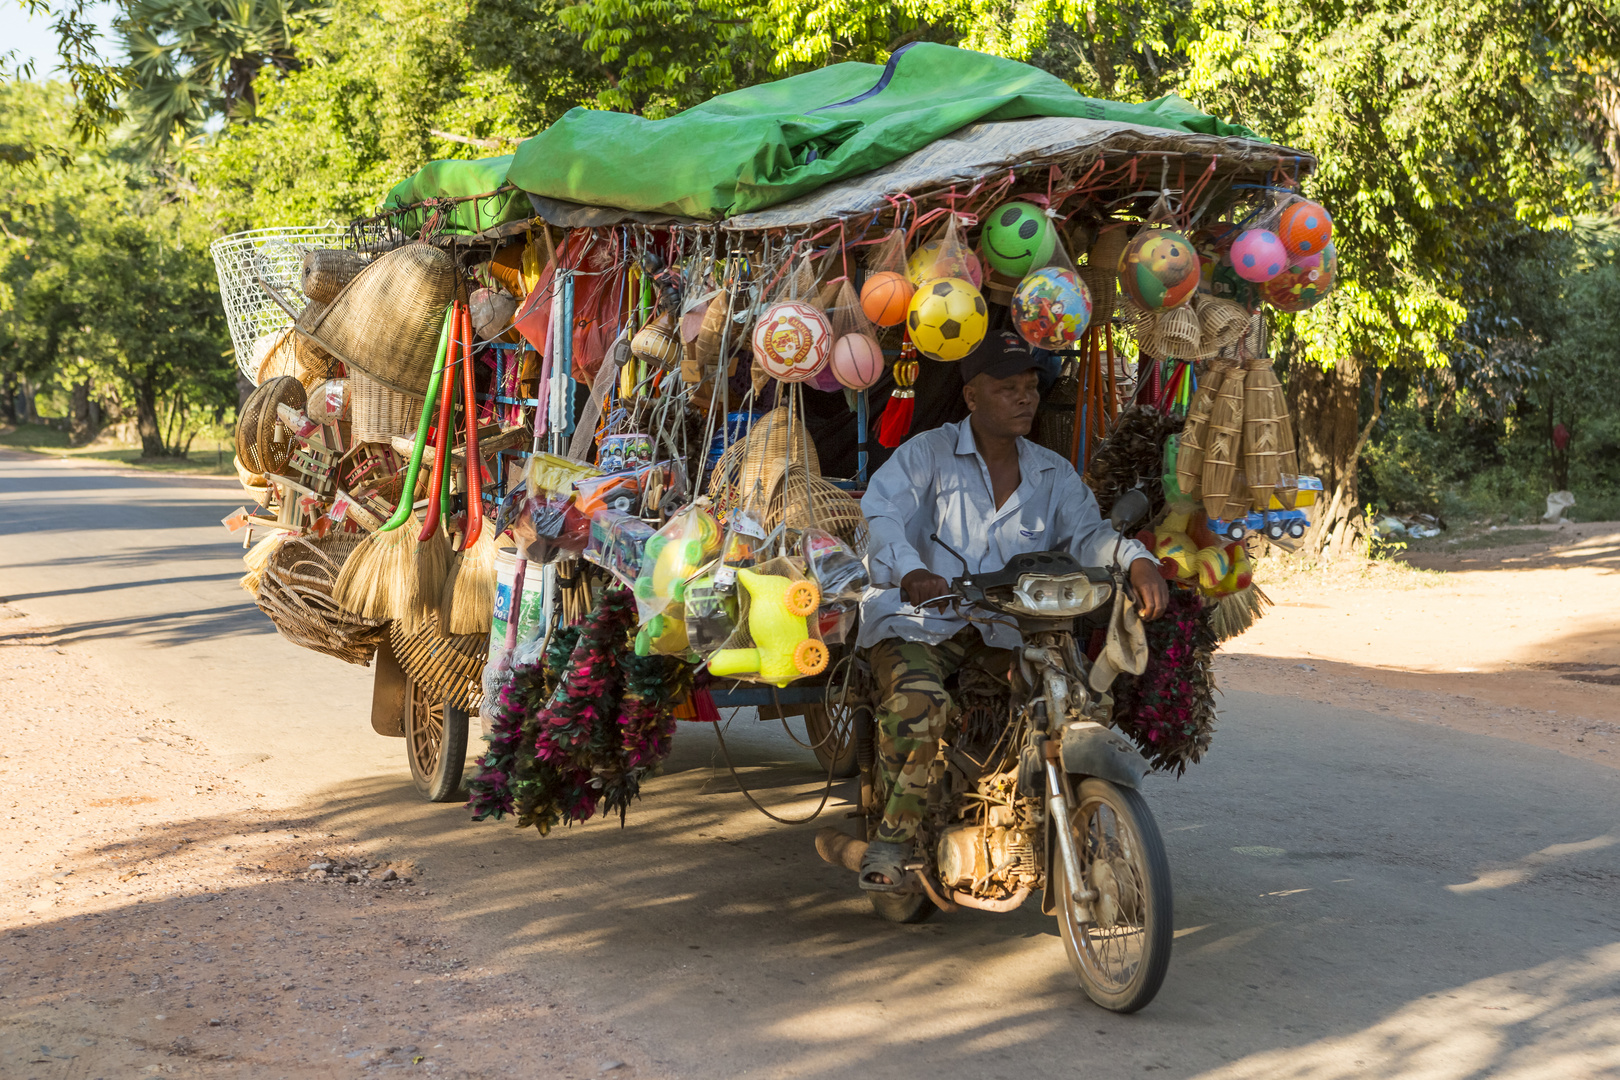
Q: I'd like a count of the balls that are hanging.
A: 11